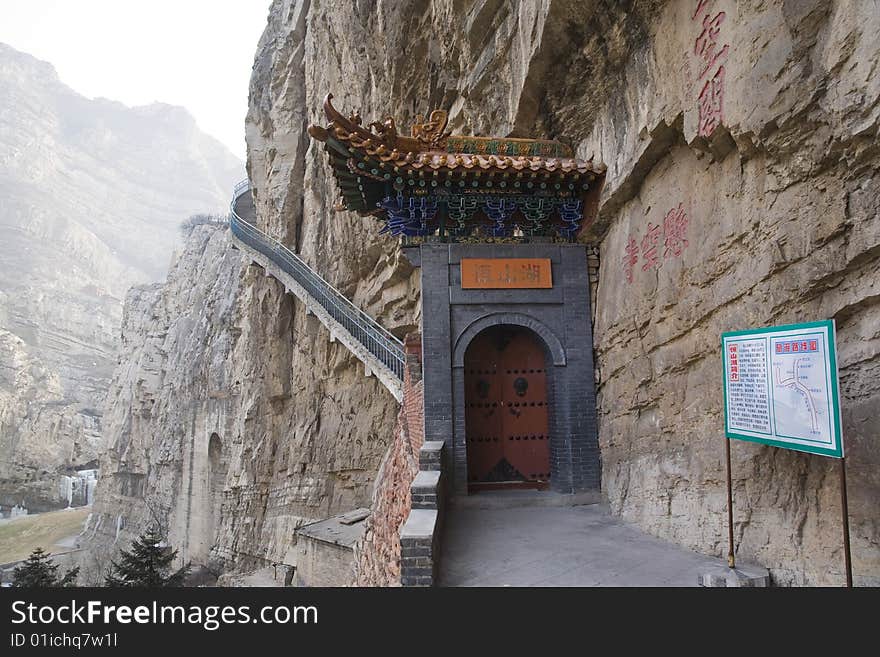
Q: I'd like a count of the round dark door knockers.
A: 2